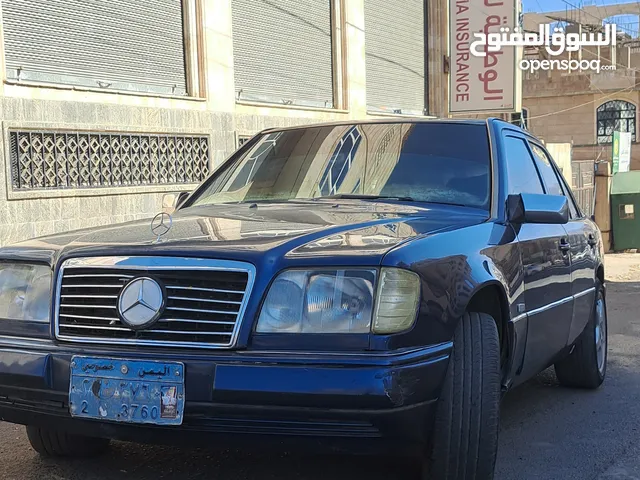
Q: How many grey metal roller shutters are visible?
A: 3